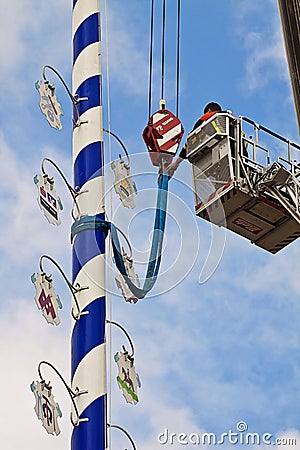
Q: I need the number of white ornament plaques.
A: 7